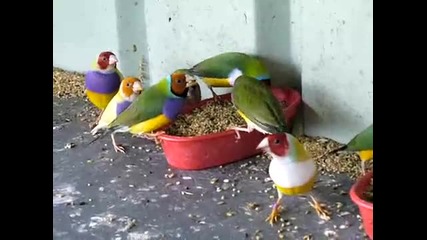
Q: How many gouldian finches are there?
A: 7